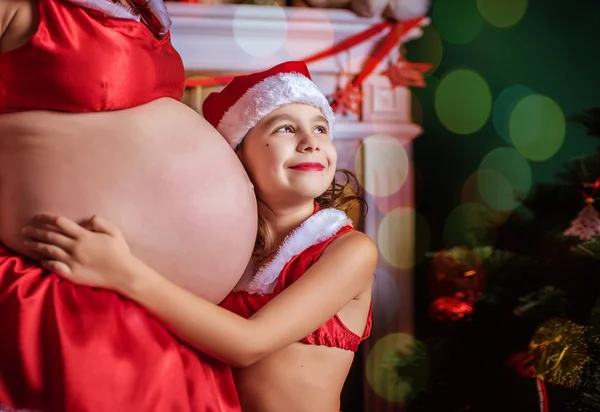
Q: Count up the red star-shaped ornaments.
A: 2